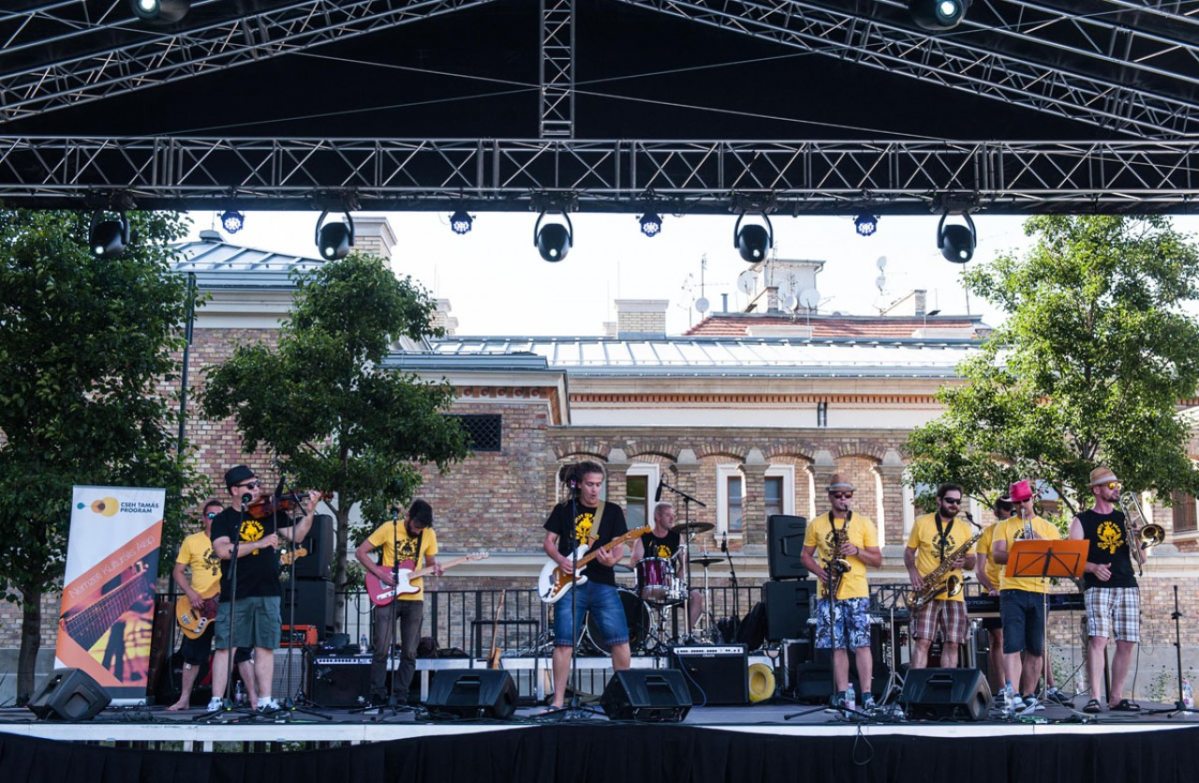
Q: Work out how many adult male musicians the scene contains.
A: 10